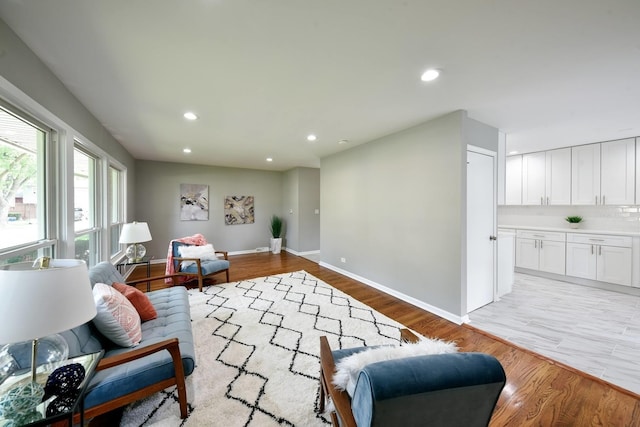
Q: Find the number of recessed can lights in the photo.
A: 5